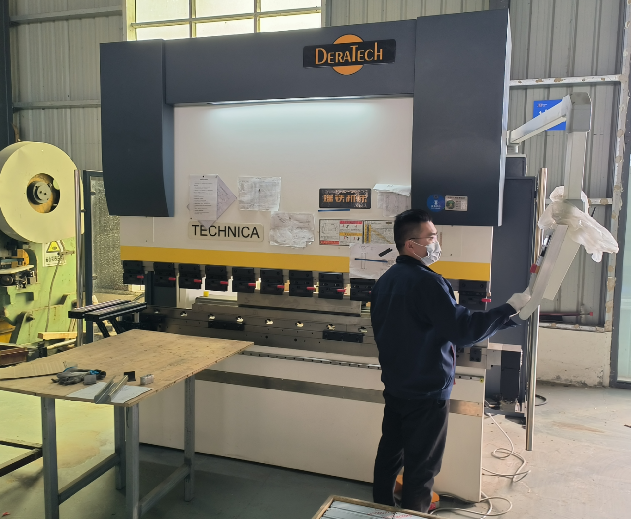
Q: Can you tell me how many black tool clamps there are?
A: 10